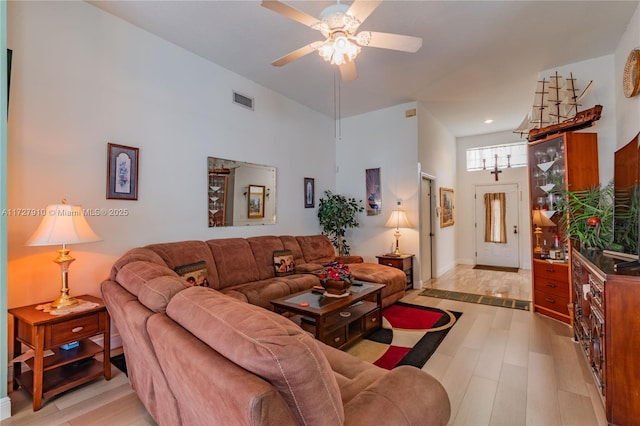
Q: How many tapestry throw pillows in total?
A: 2